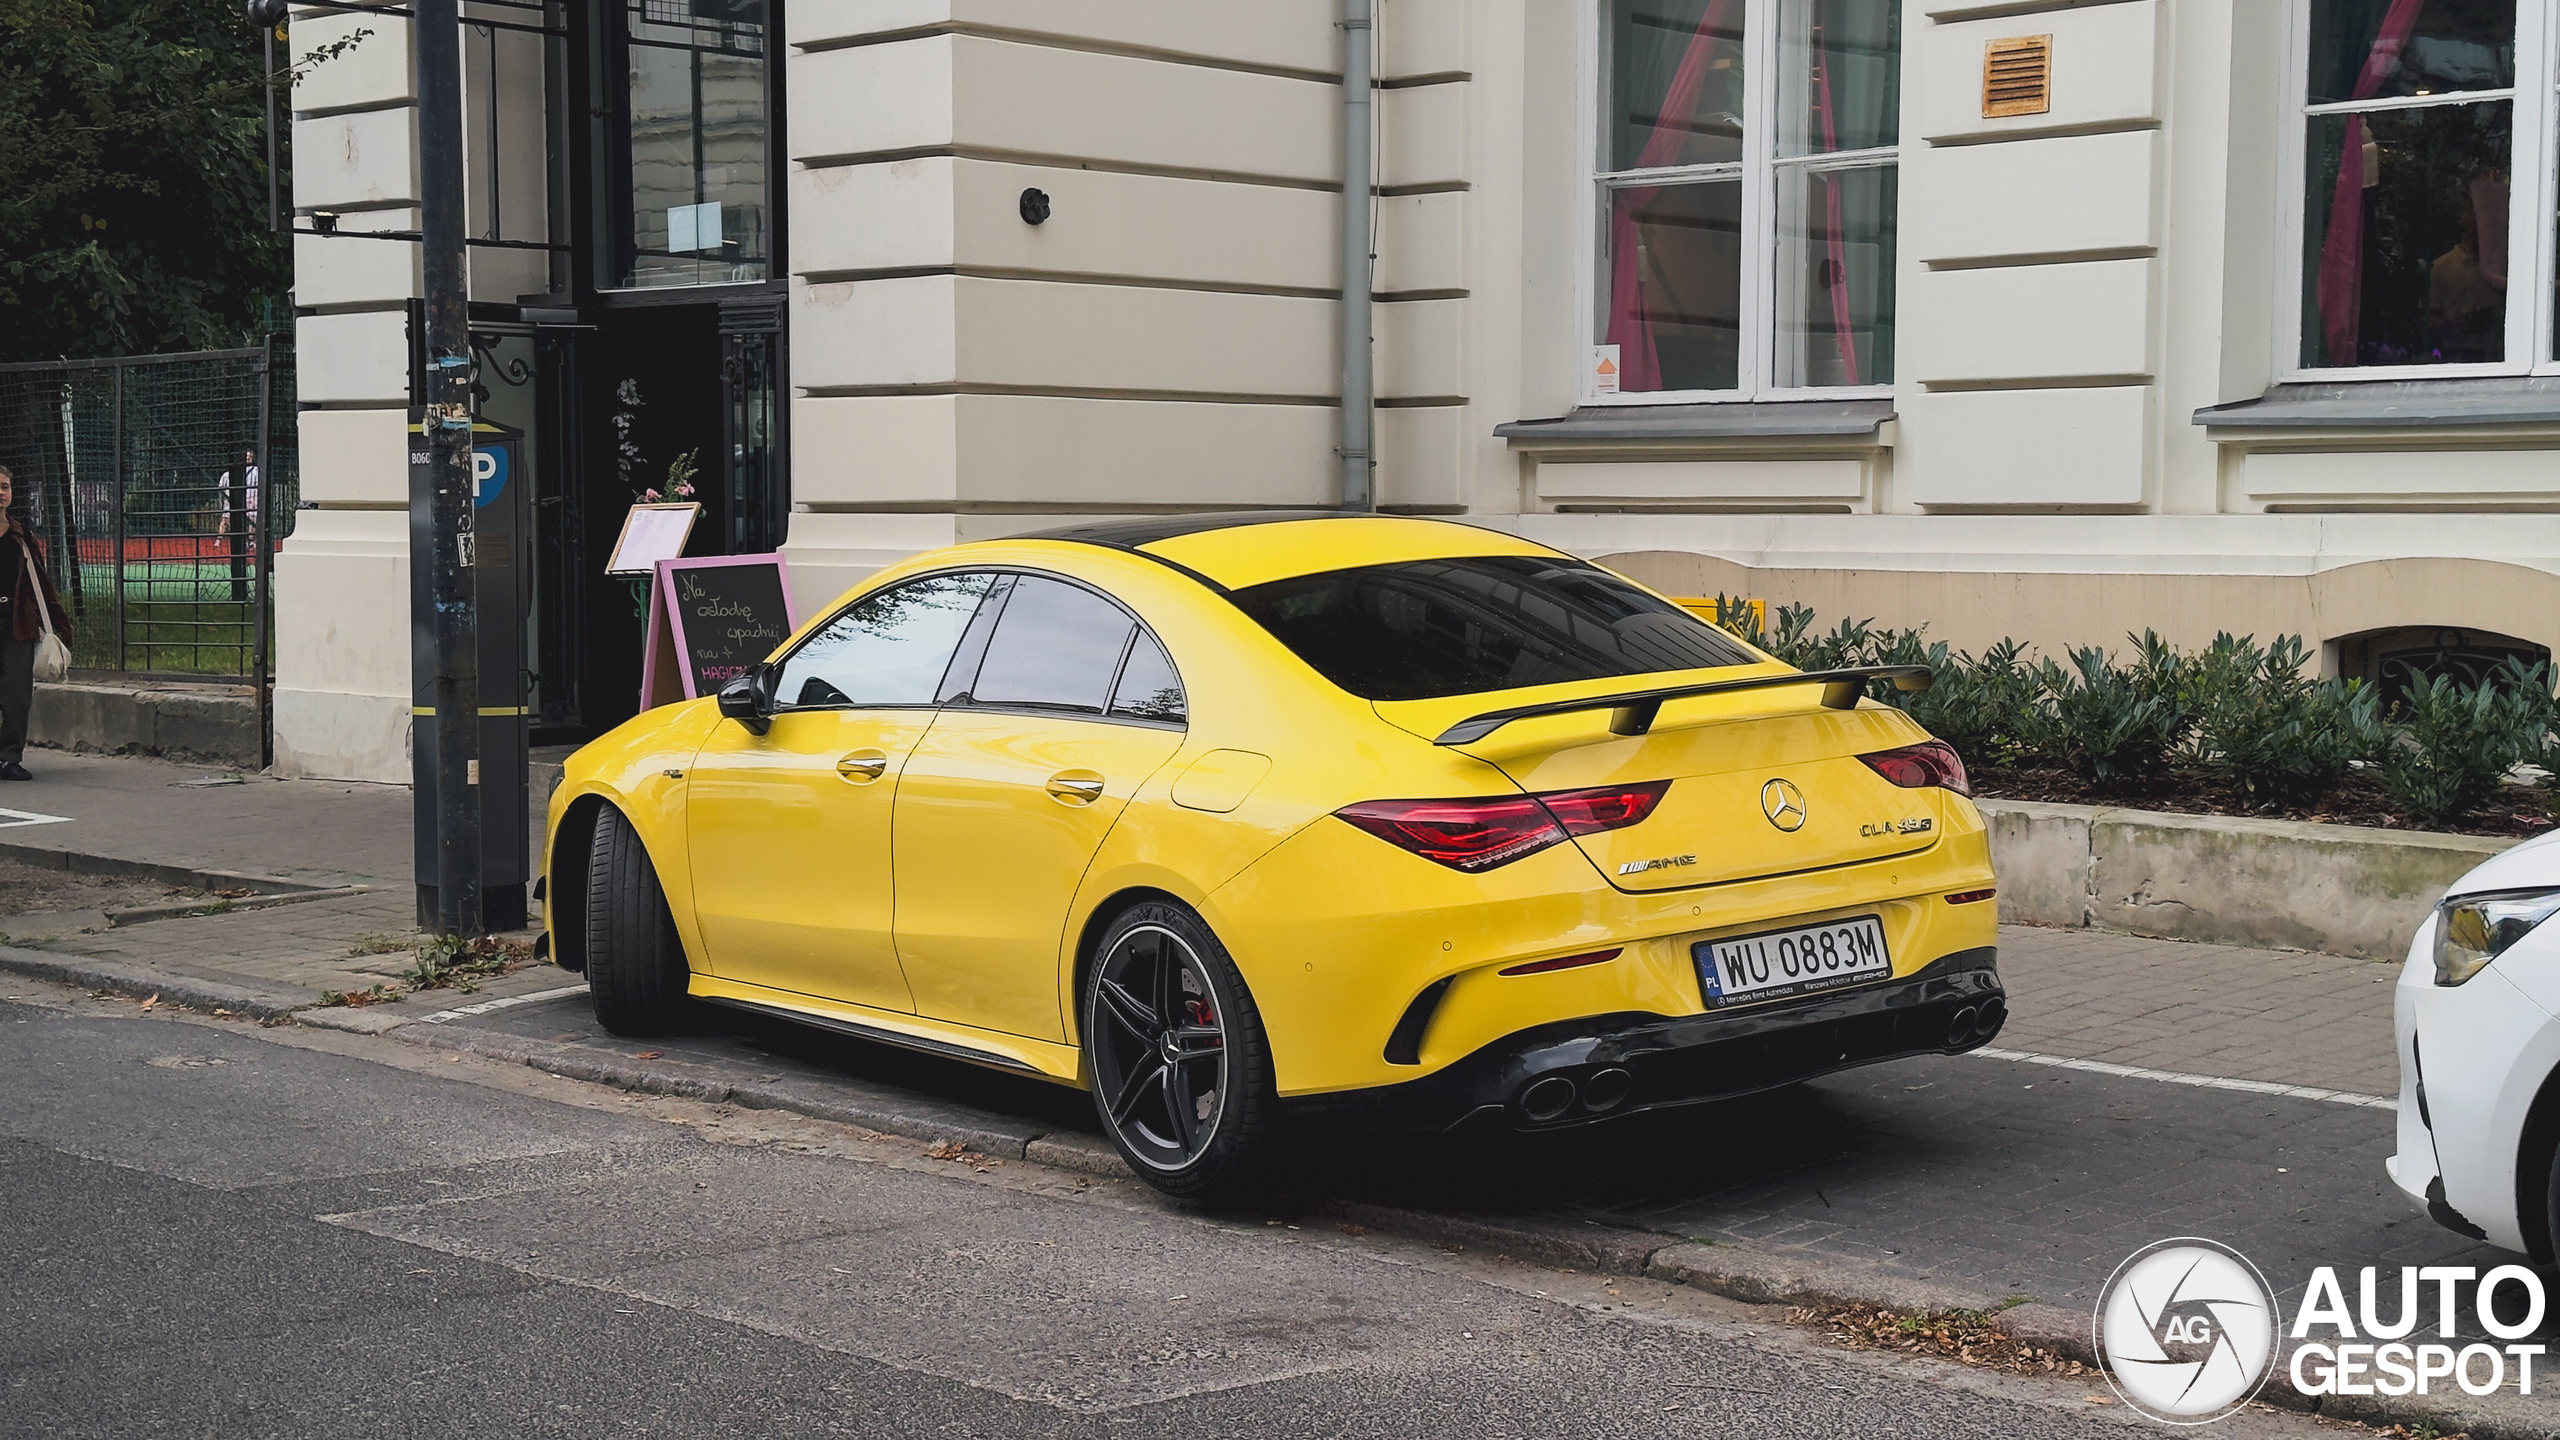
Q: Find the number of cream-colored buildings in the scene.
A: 1